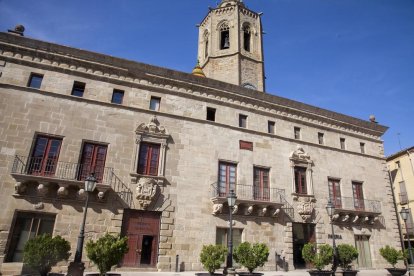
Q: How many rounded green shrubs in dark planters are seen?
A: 7